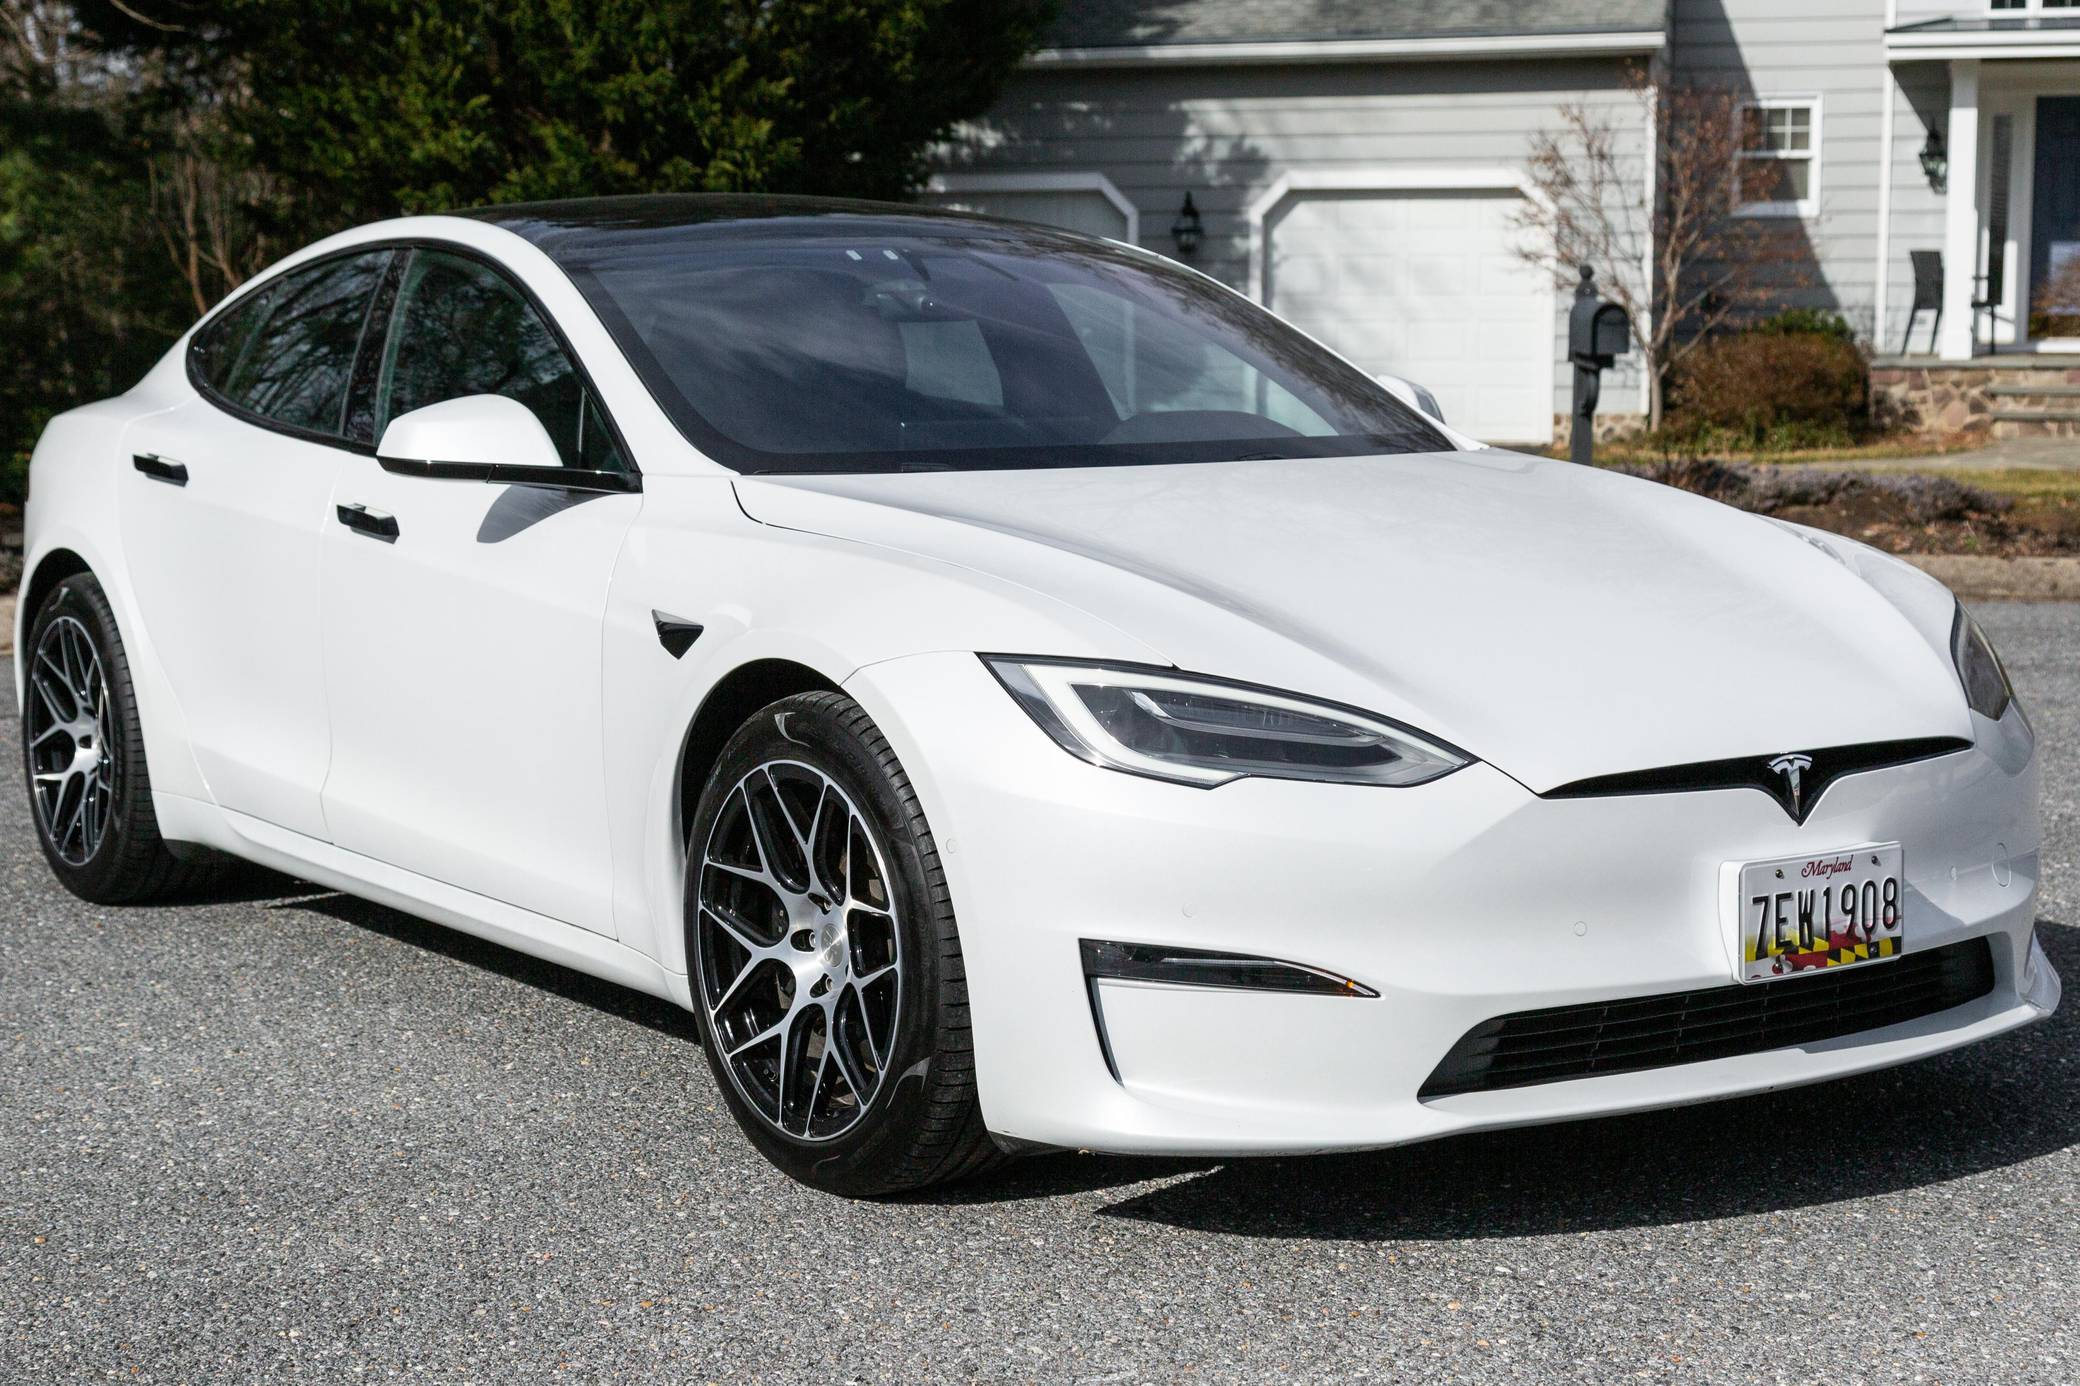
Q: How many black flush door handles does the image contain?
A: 2